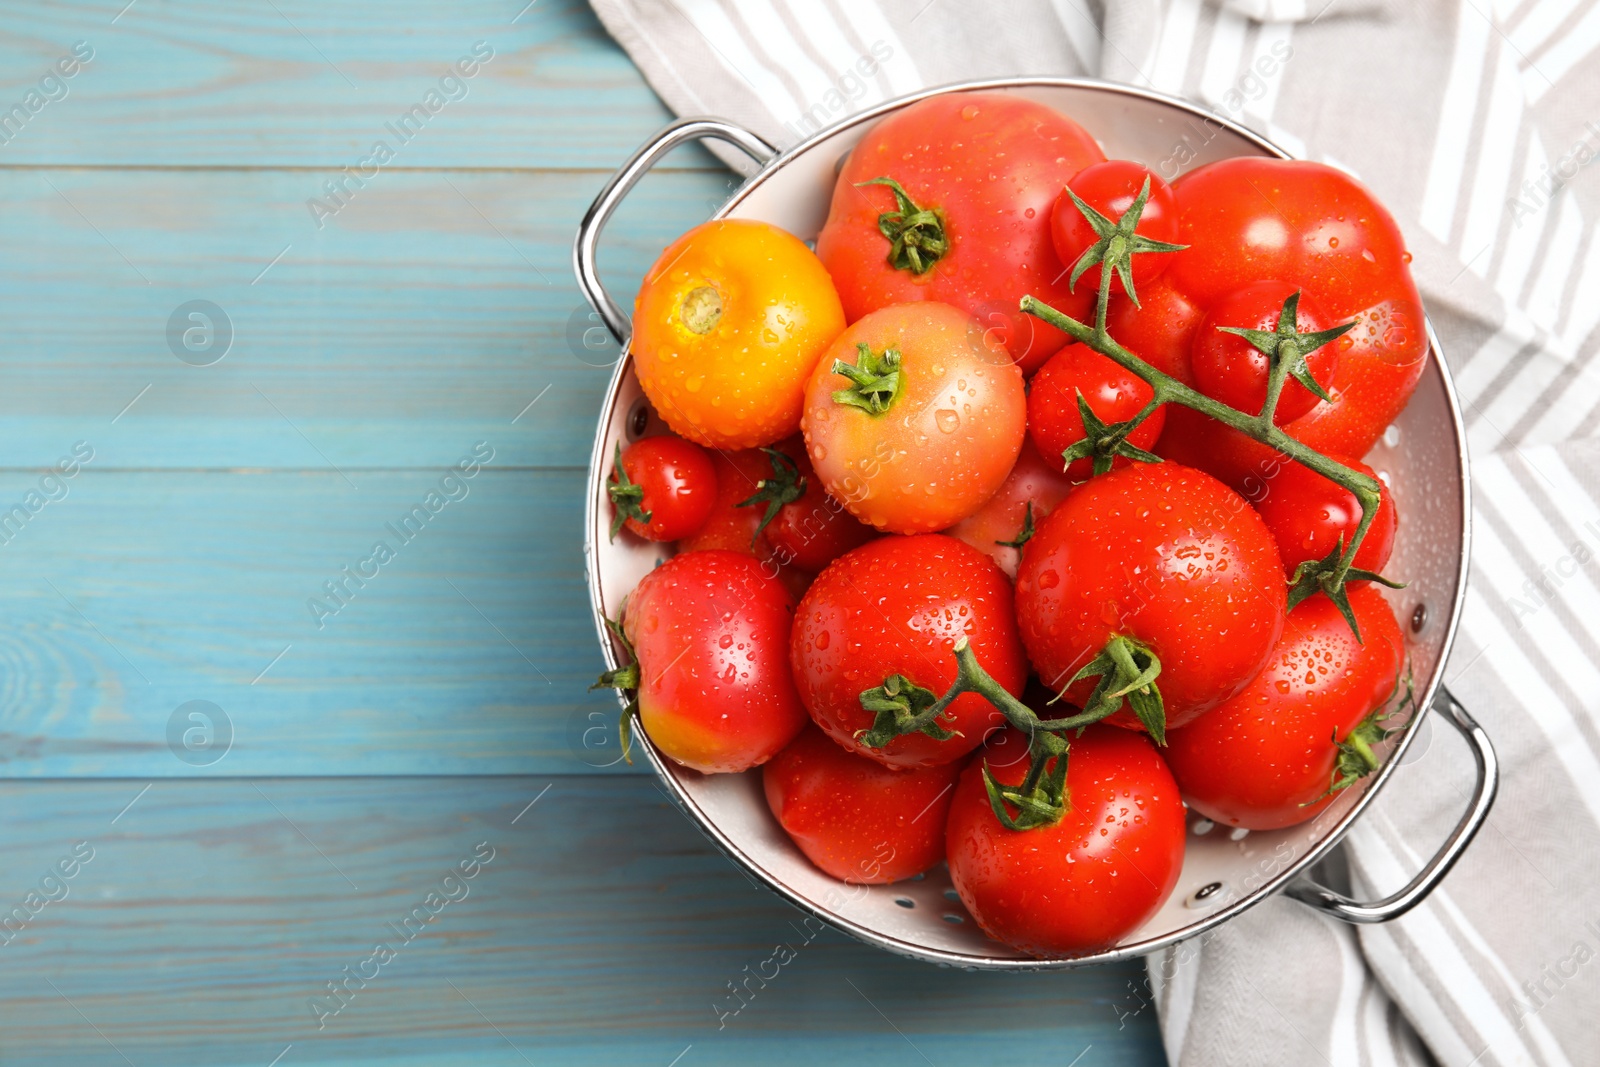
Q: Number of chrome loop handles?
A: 2